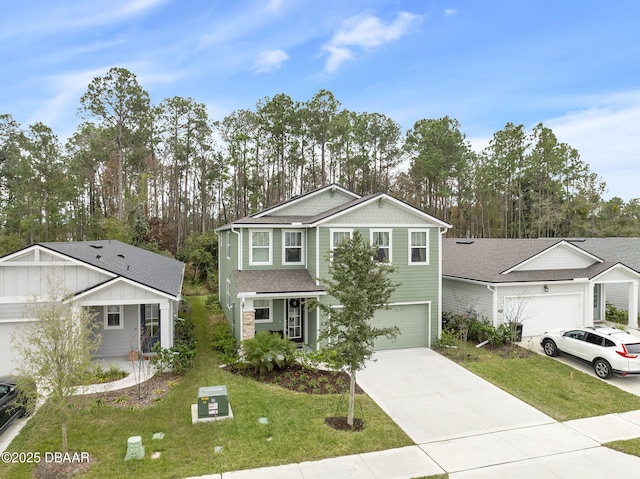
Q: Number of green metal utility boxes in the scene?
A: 1